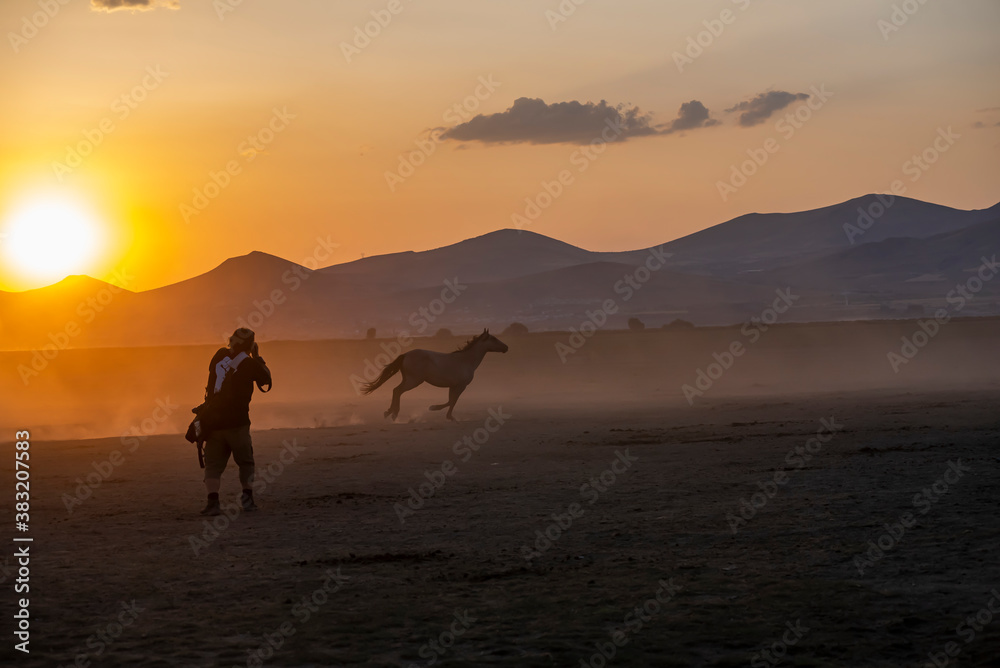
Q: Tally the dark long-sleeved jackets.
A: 1